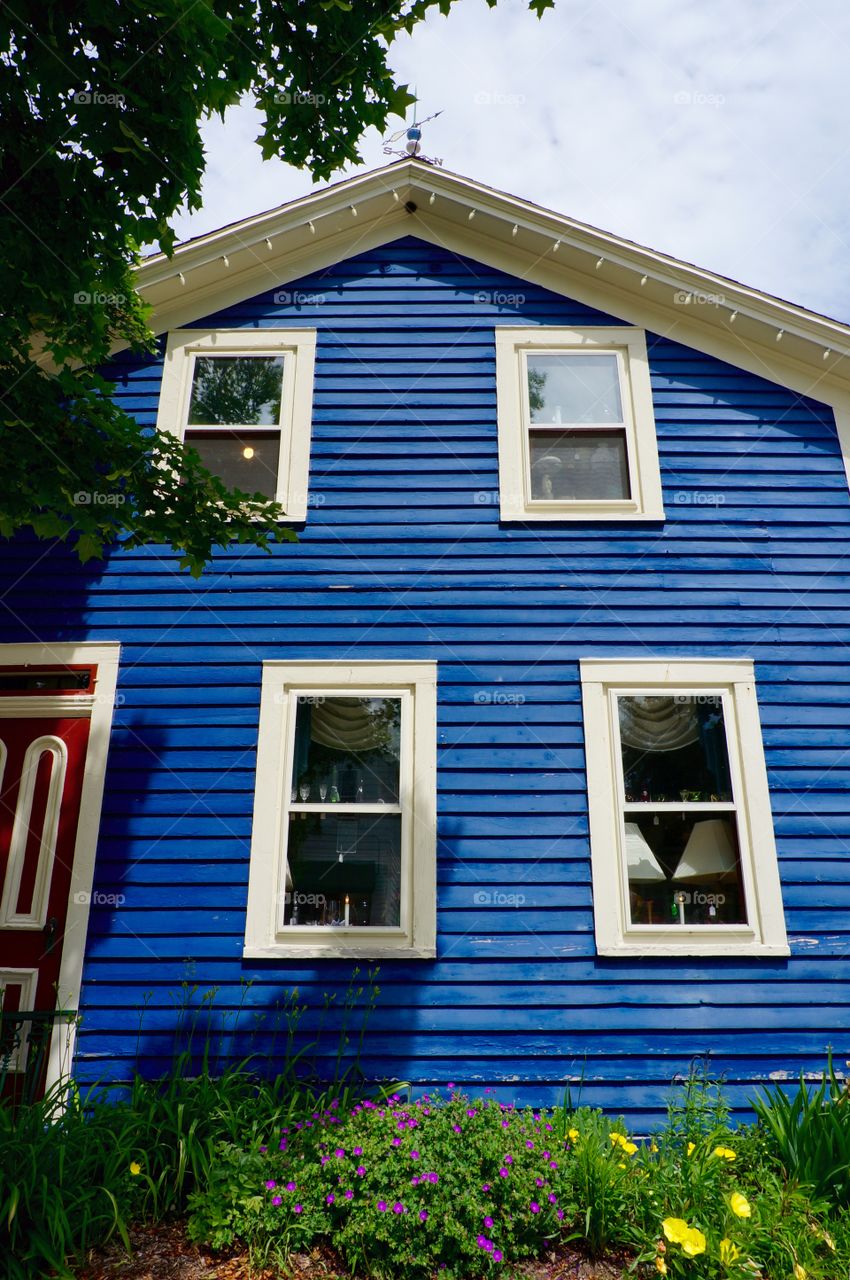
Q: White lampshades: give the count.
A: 2